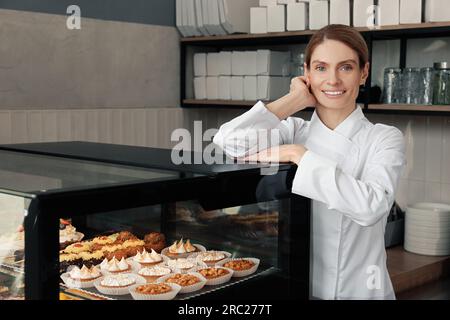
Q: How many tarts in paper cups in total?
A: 12